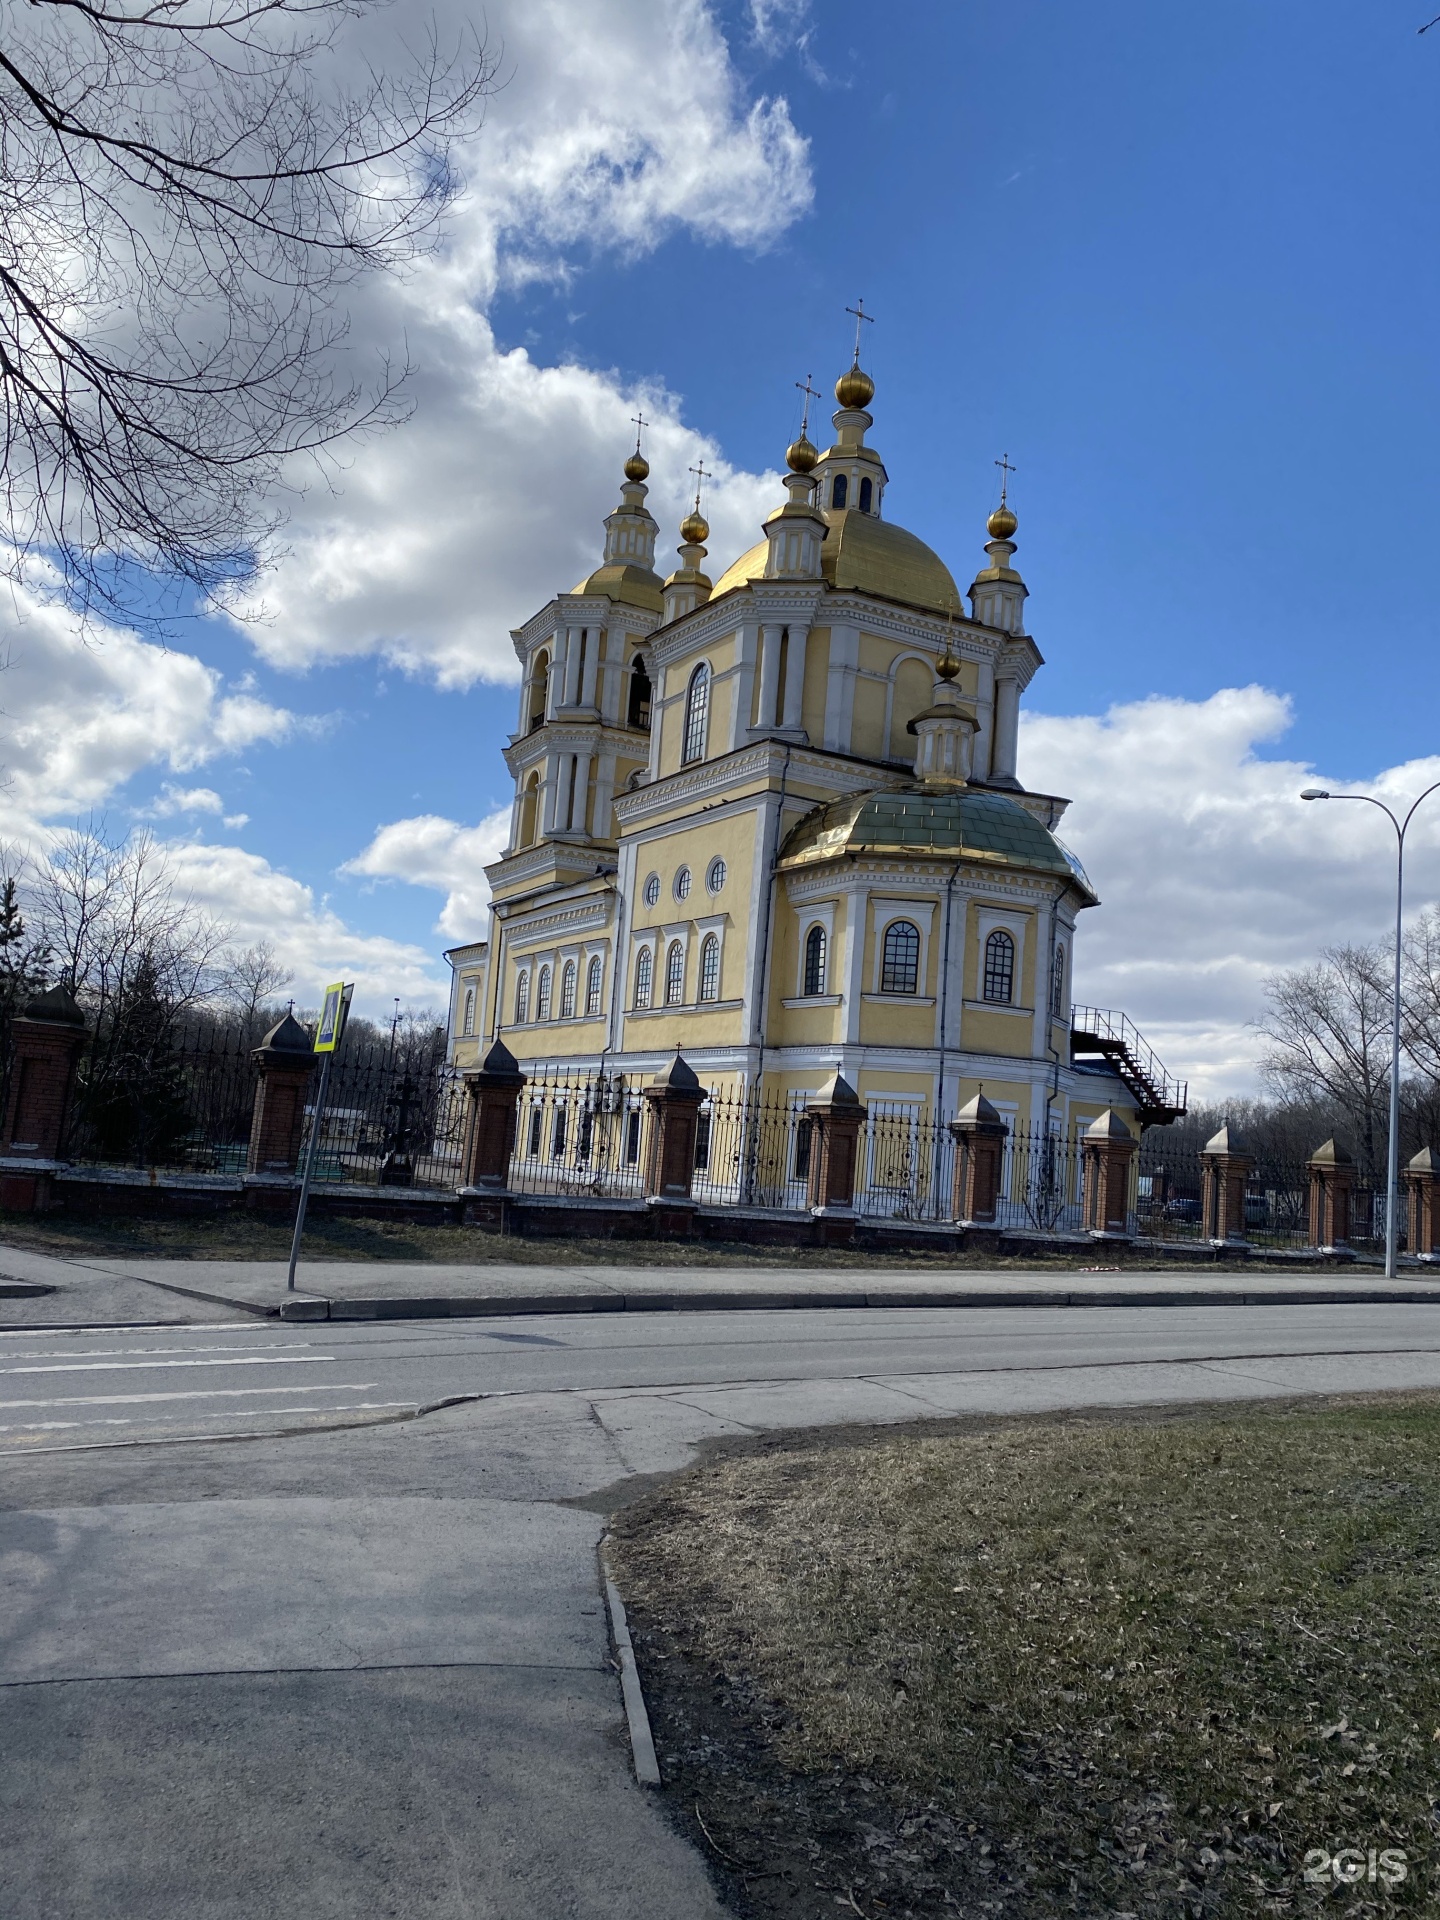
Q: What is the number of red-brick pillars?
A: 10